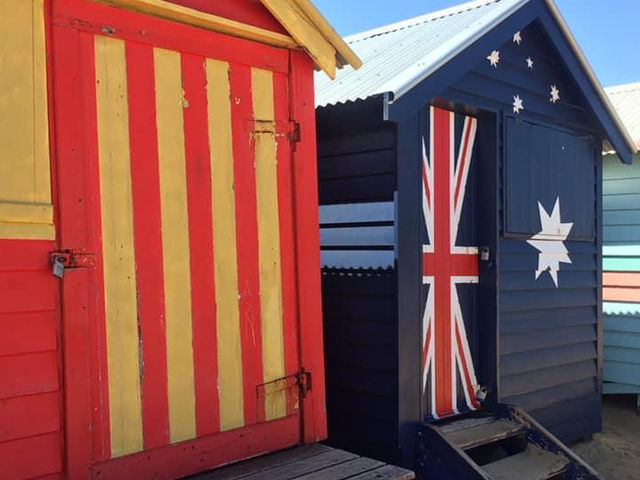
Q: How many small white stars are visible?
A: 5